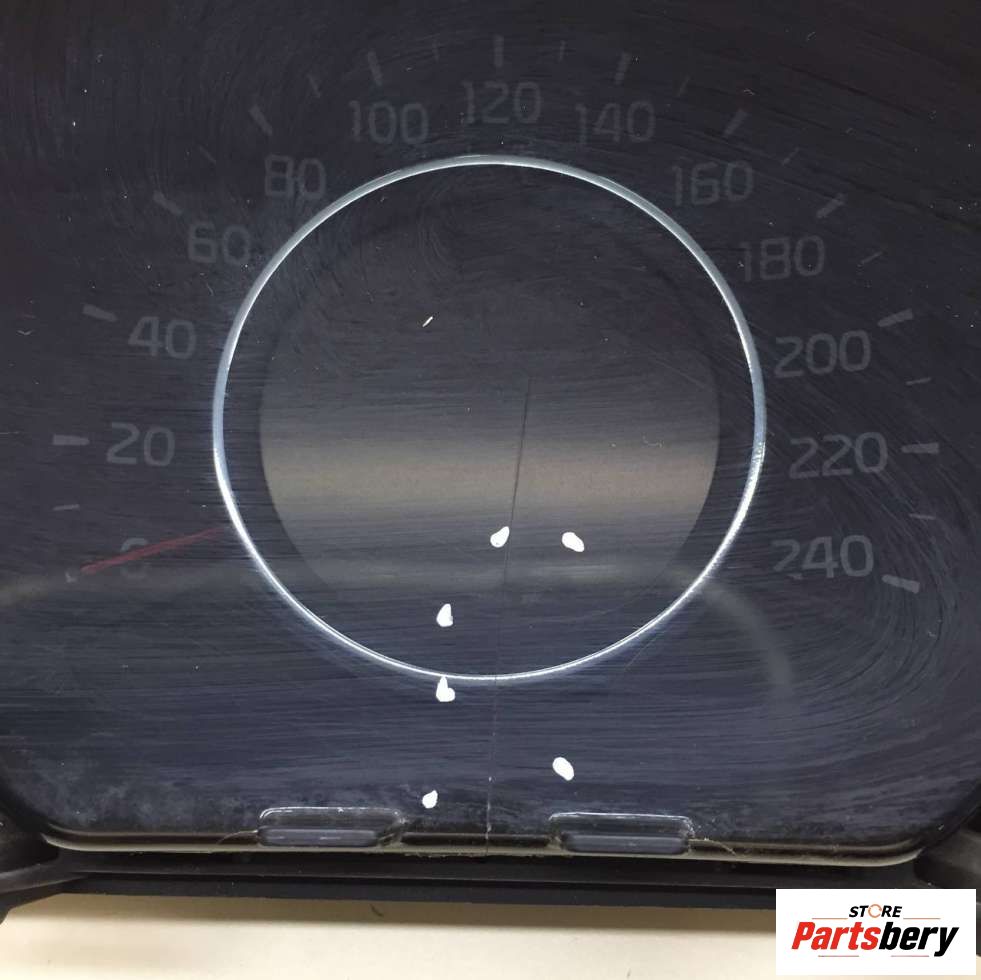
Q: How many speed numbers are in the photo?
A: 13